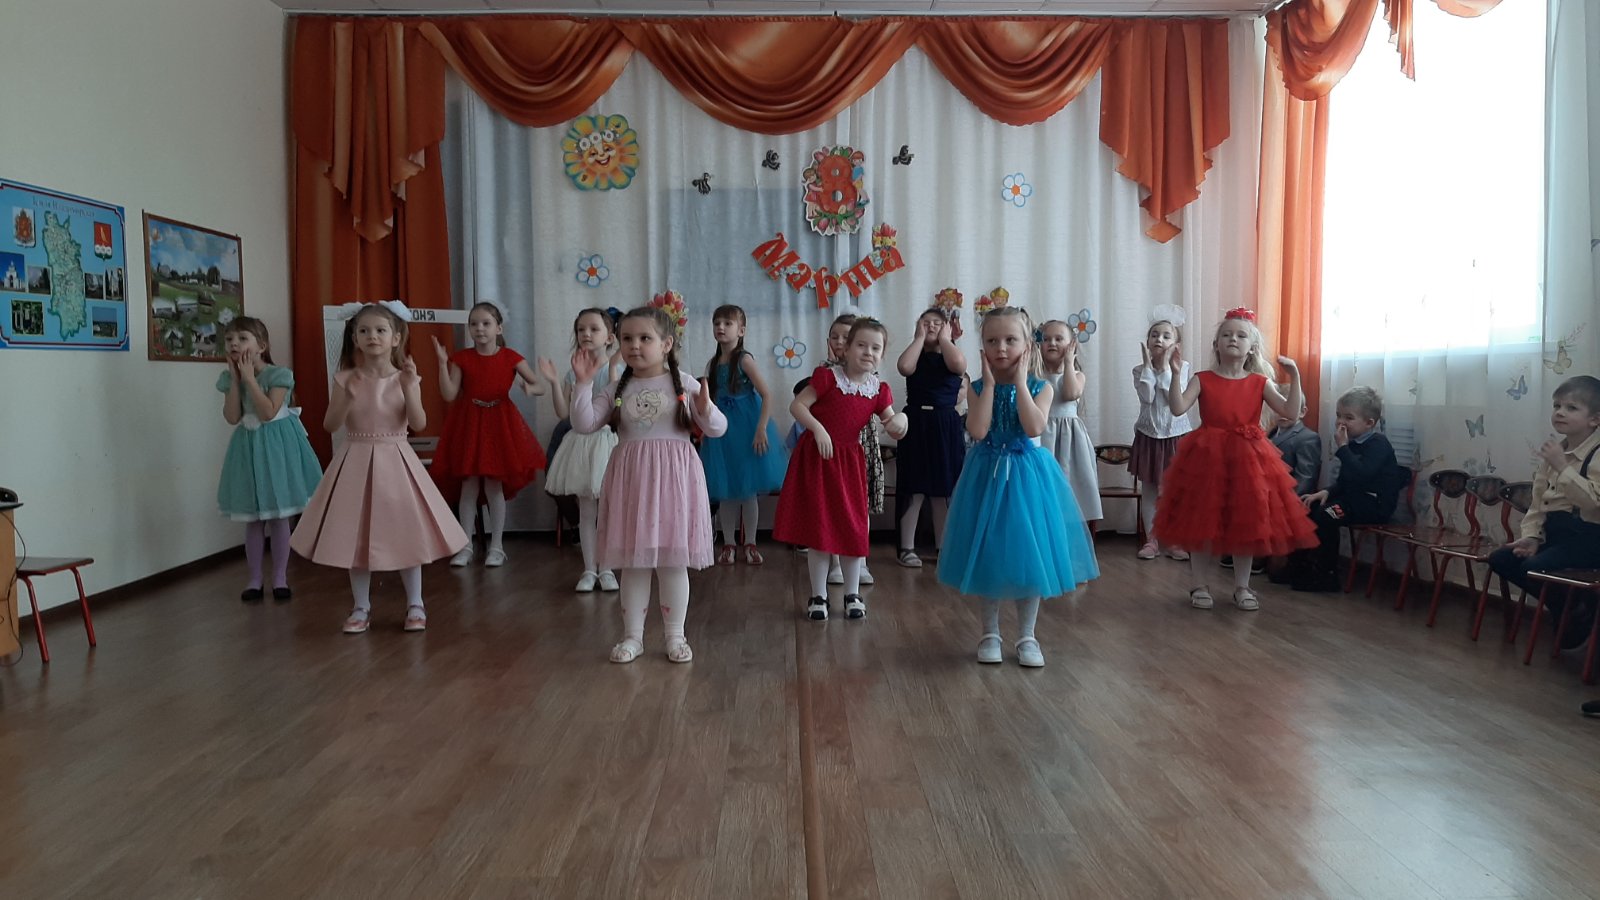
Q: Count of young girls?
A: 13